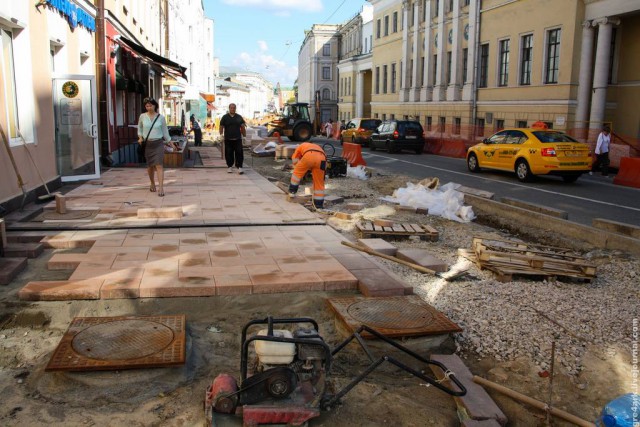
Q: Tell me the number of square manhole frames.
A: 2